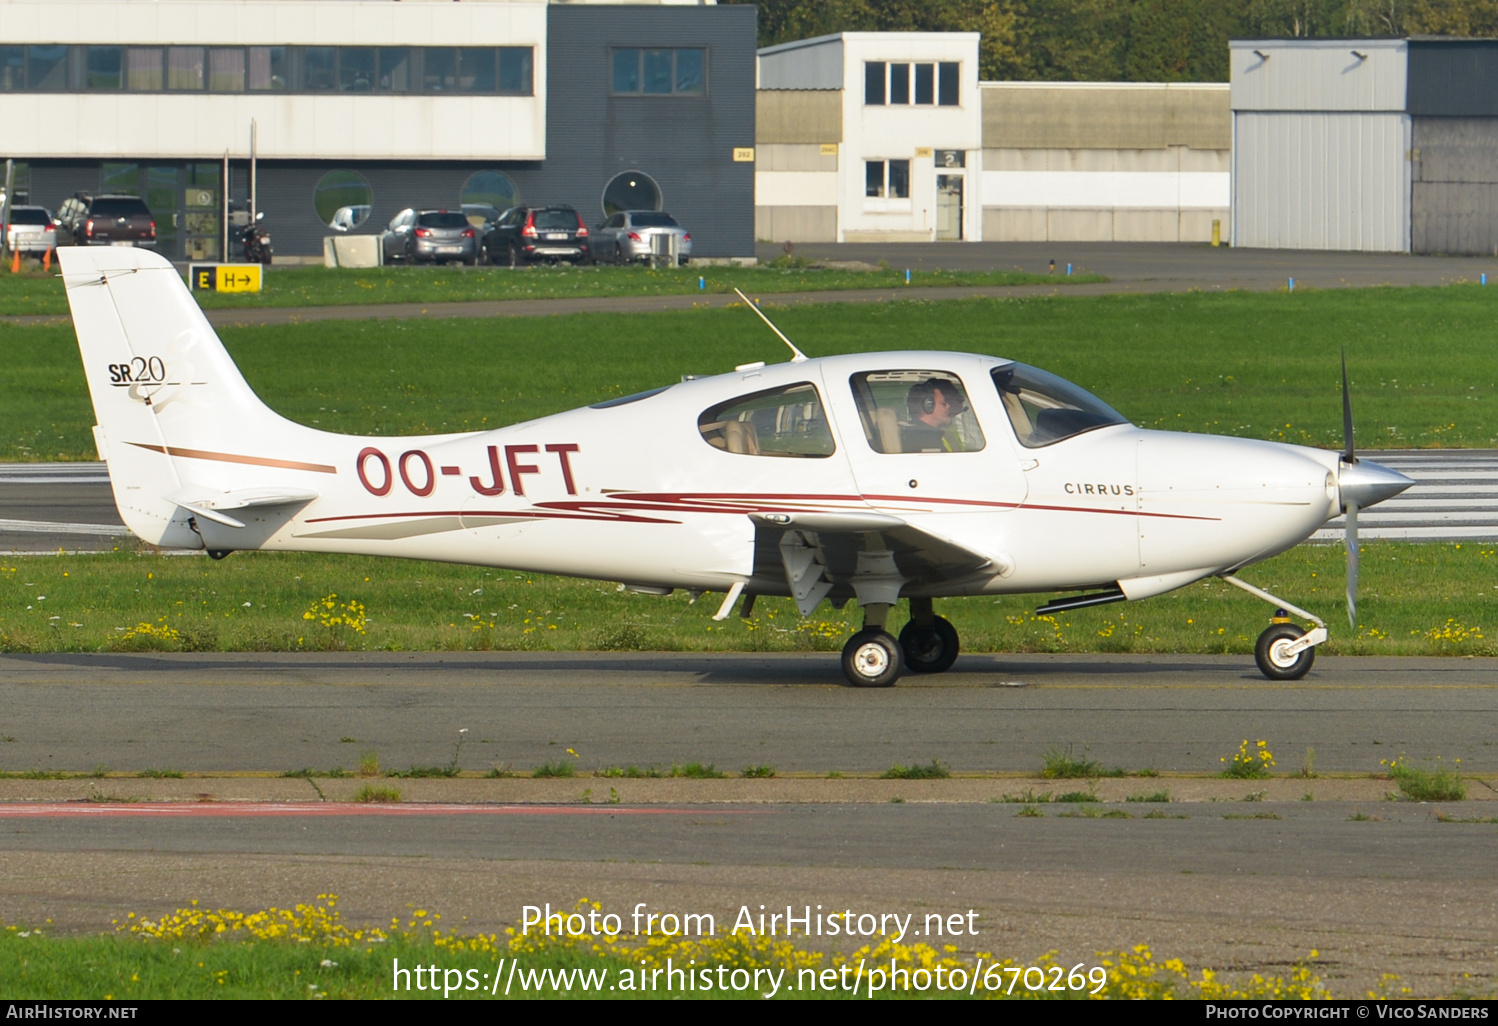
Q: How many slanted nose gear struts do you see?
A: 1